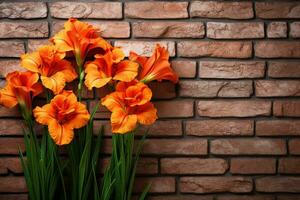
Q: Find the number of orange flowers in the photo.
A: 7